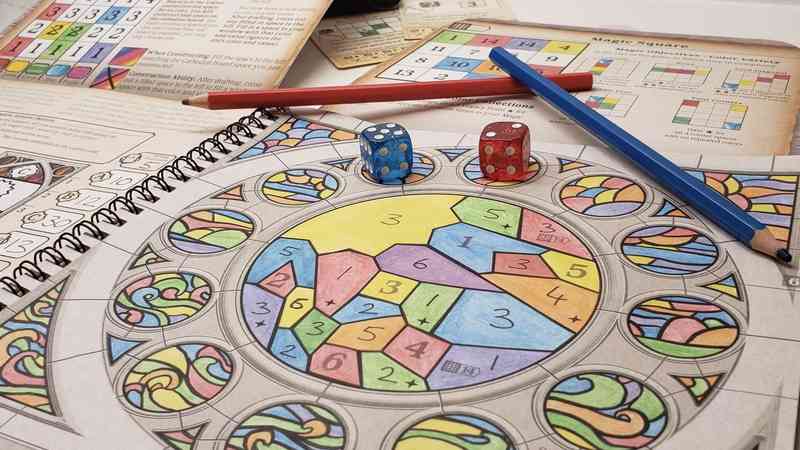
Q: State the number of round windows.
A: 13